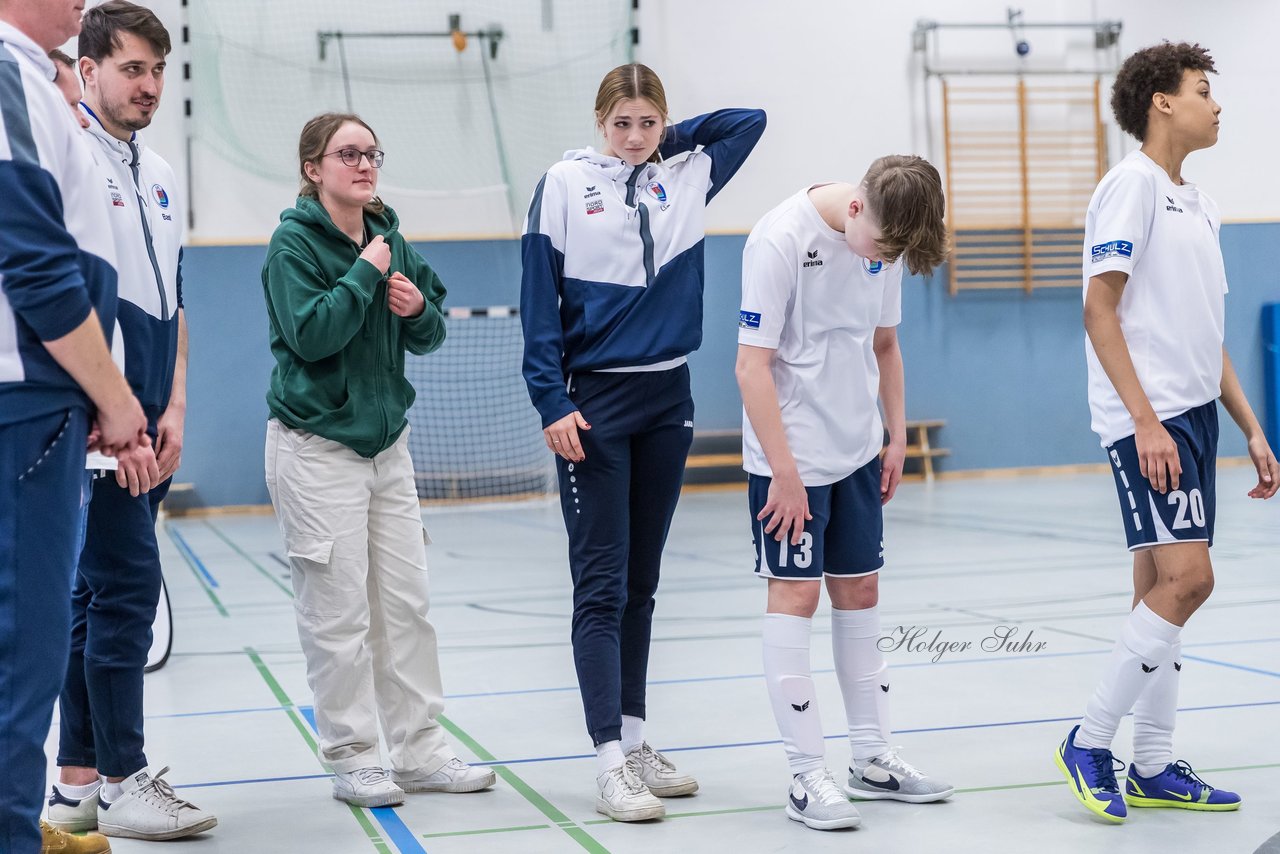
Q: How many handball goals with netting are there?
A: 1